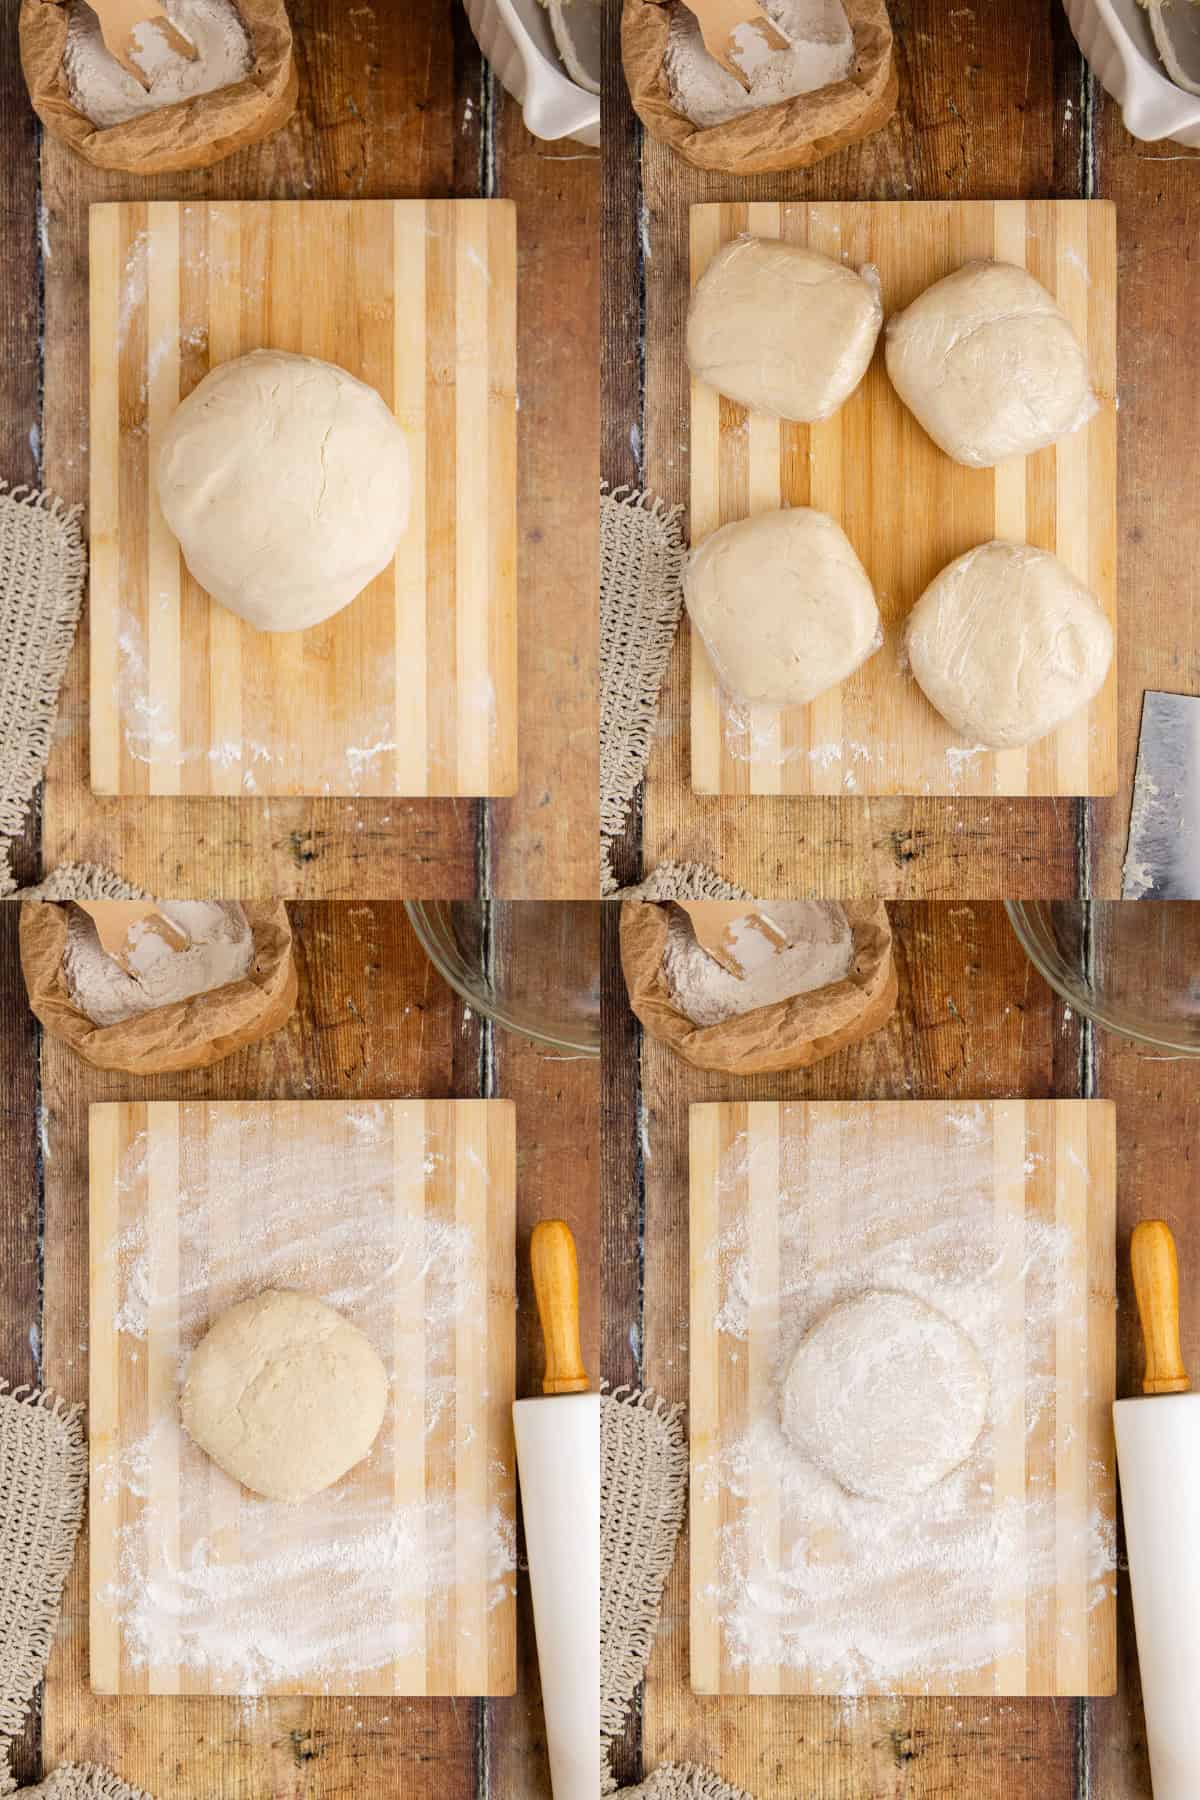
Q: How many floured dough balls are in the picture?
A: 1